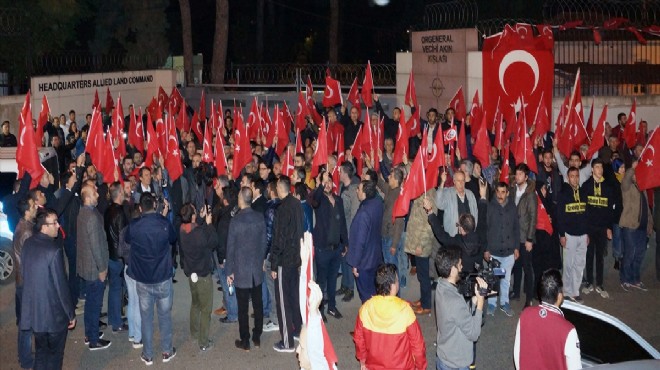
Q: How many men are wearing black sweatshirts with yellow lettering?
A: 2